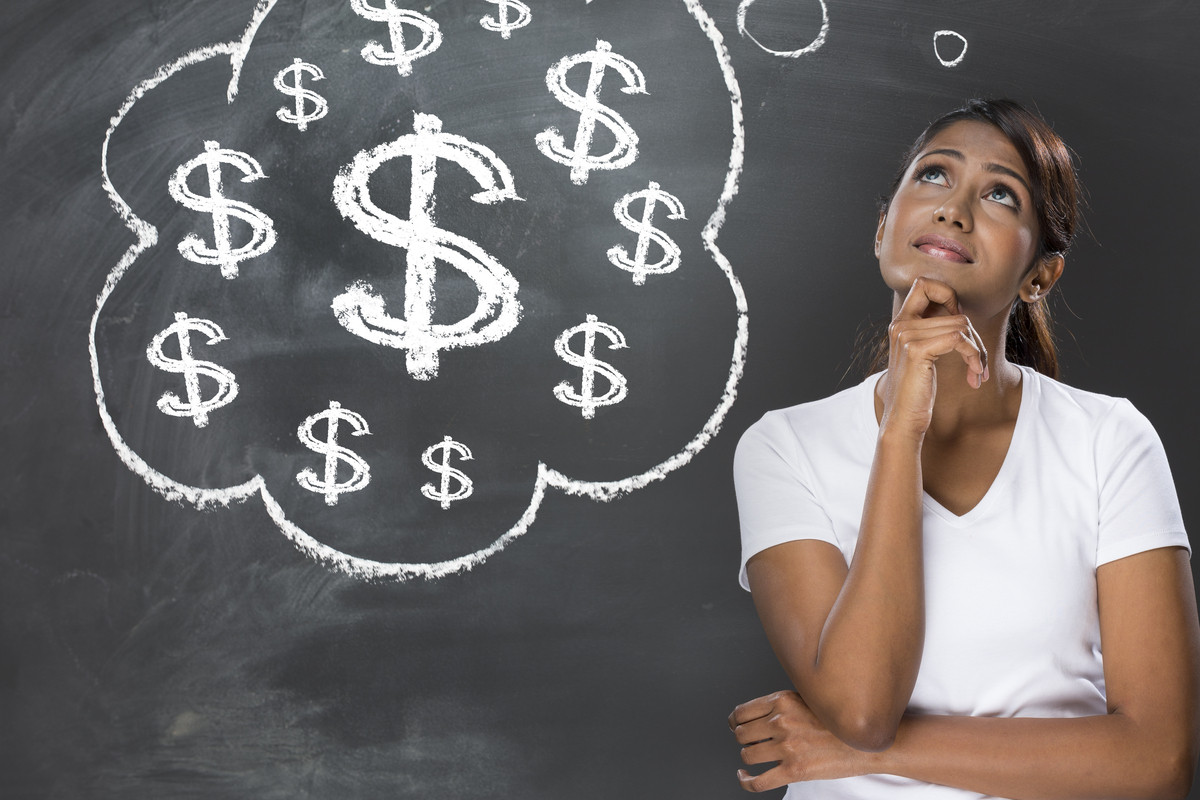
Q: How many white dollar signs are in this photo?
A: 11